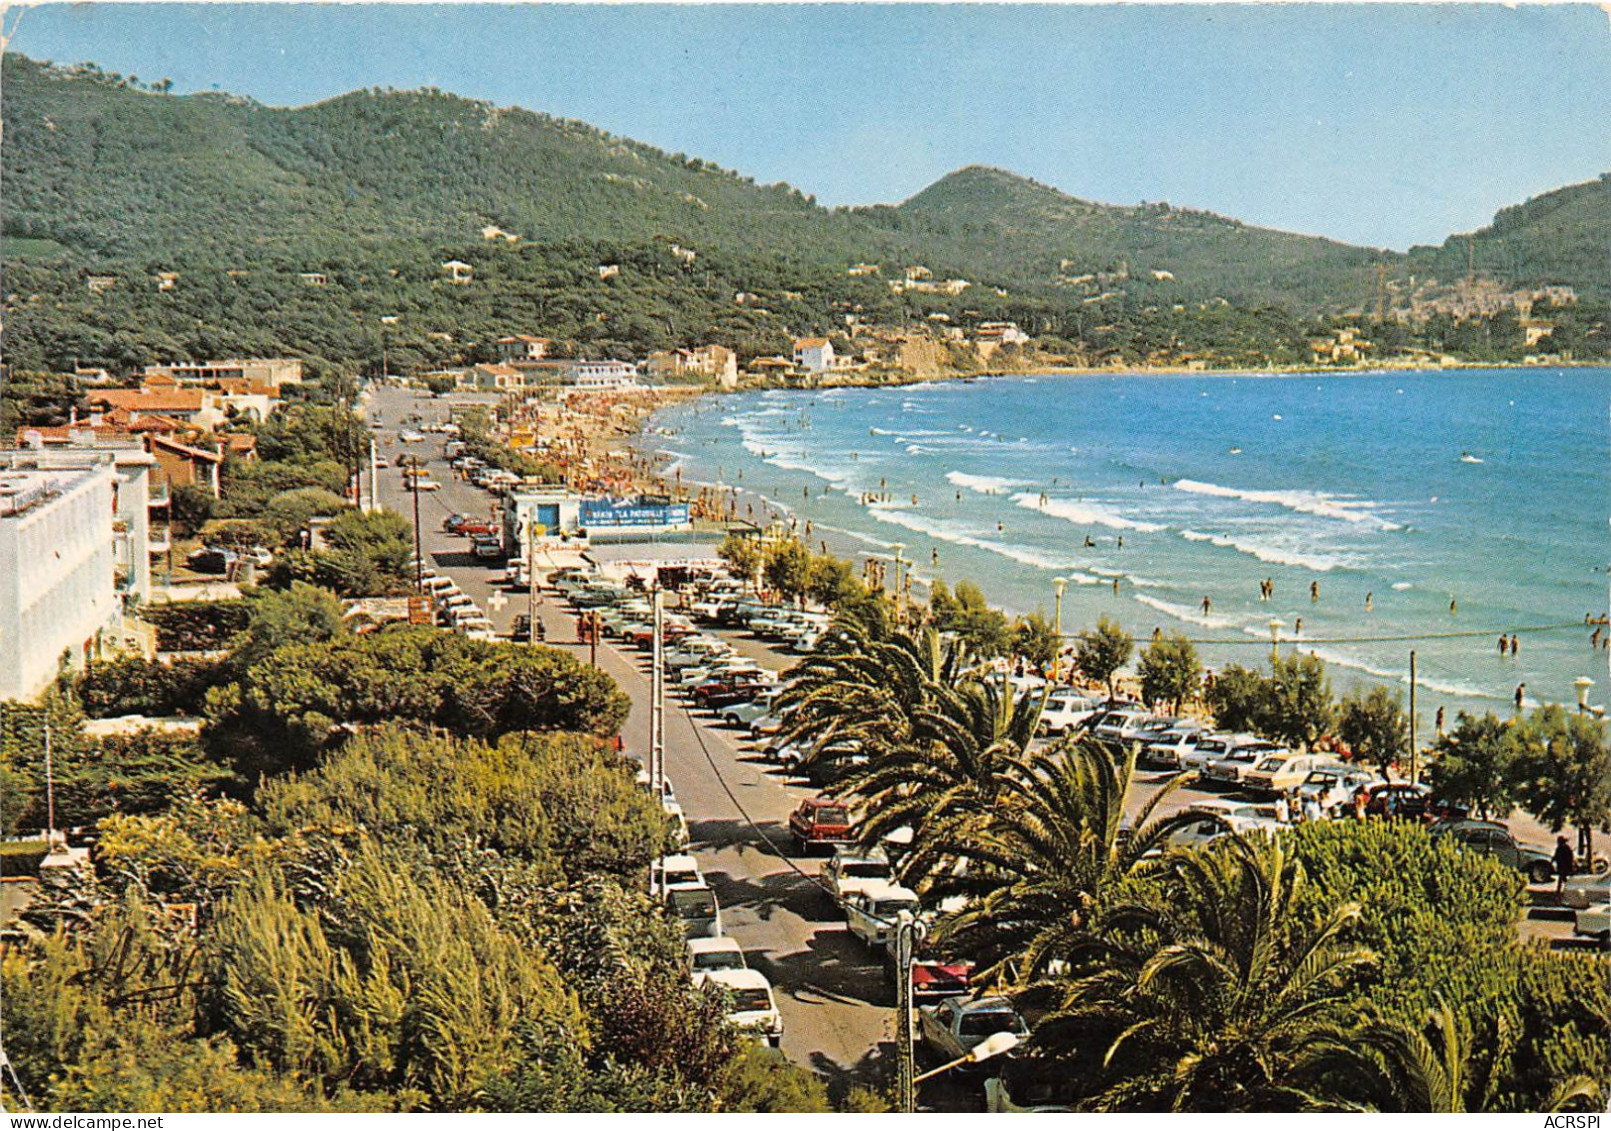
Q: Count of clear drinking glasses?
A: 0